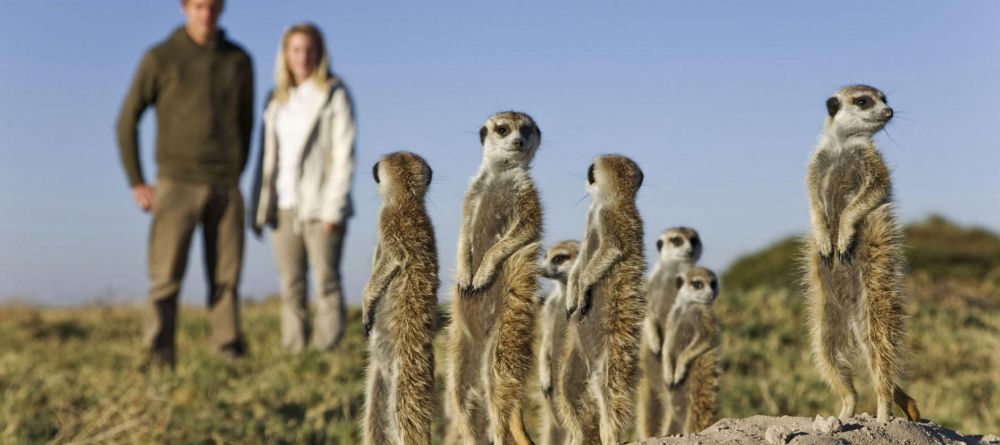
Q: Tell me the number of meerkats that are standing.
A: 7